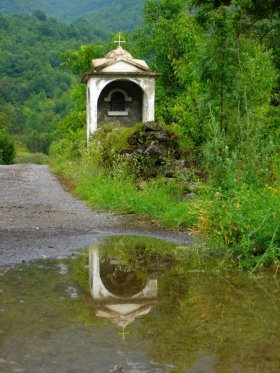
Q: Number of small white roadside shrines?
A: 1